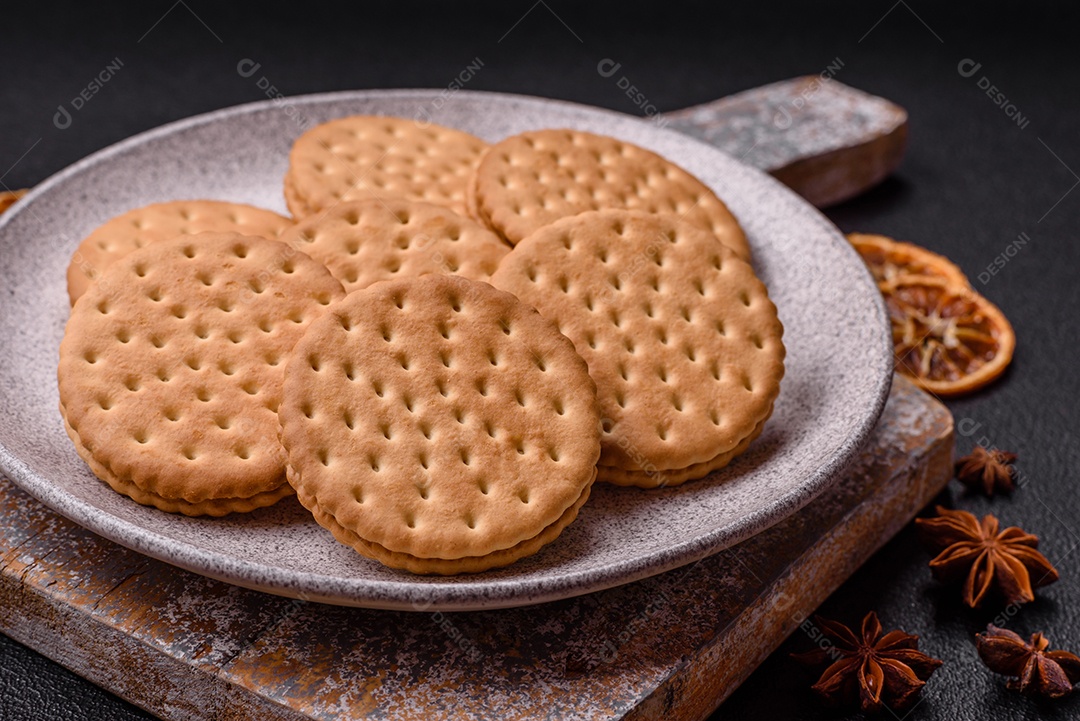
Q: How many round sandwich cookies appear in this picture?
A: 7